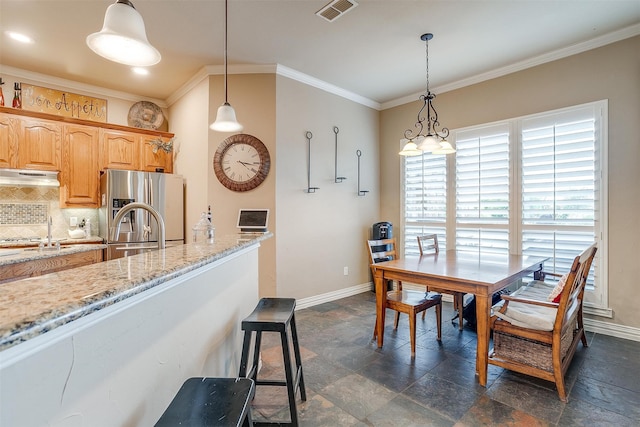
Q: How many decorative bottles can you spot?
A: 2